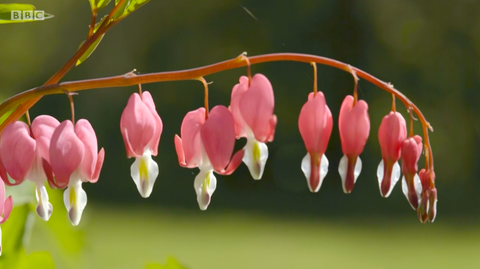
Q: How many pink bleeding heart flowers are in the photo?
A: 12